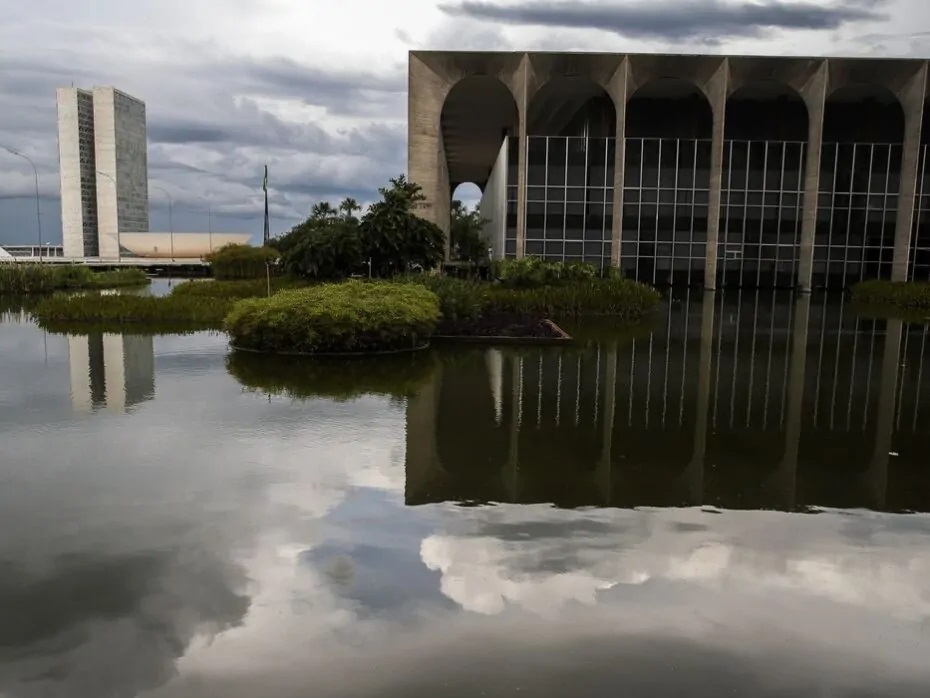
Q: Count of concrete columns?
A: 6